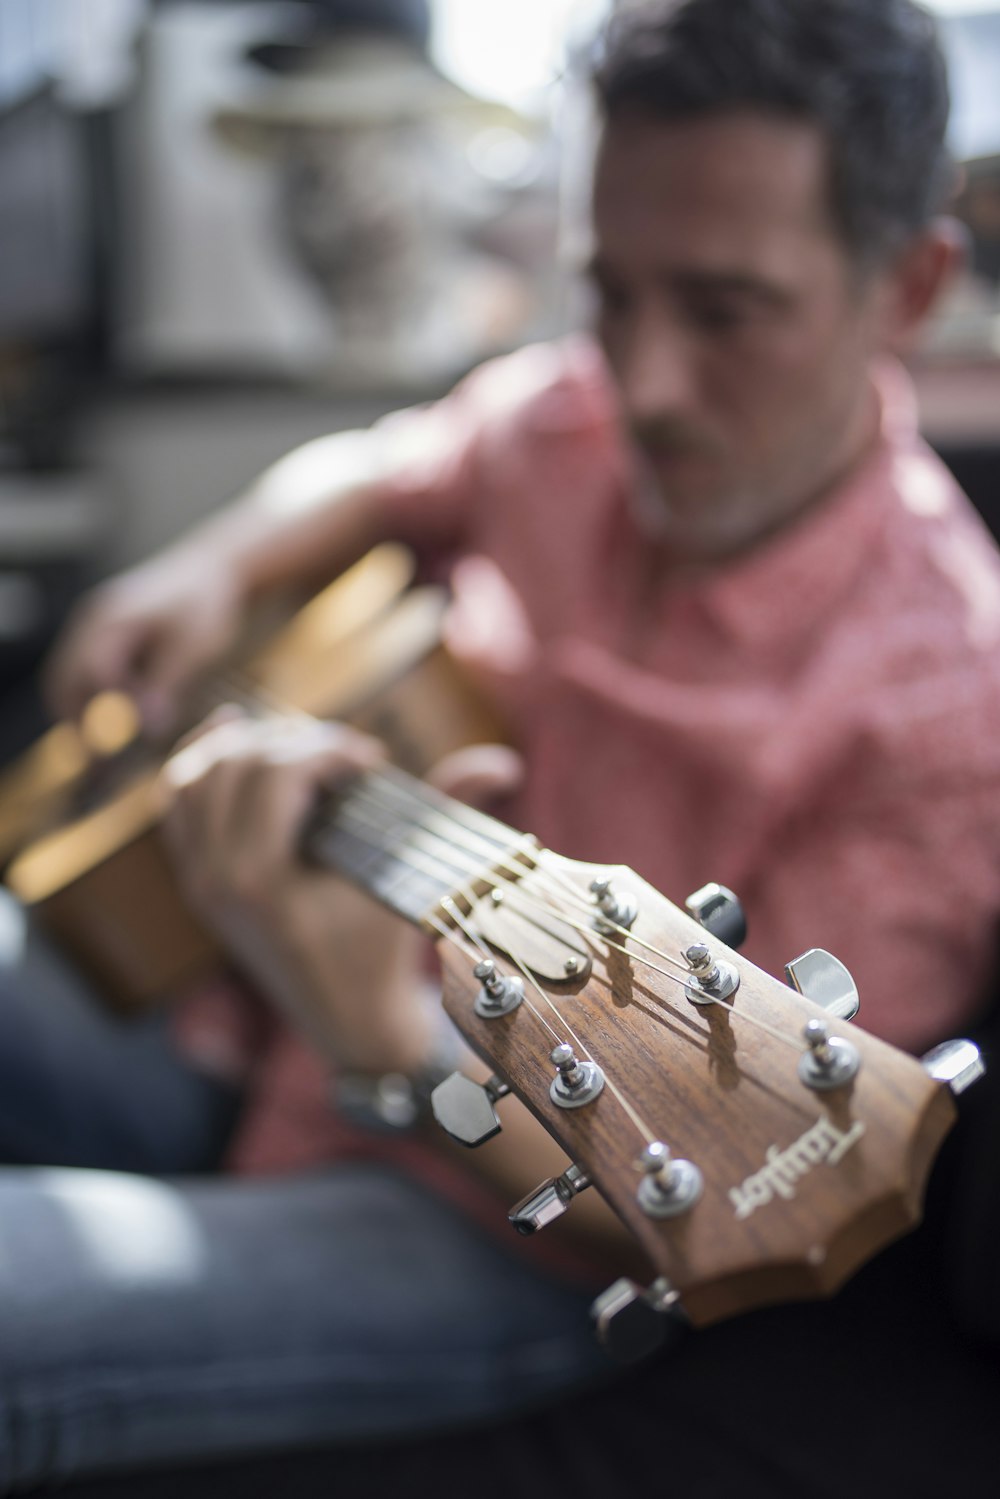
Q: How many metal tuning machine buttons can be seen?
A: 6